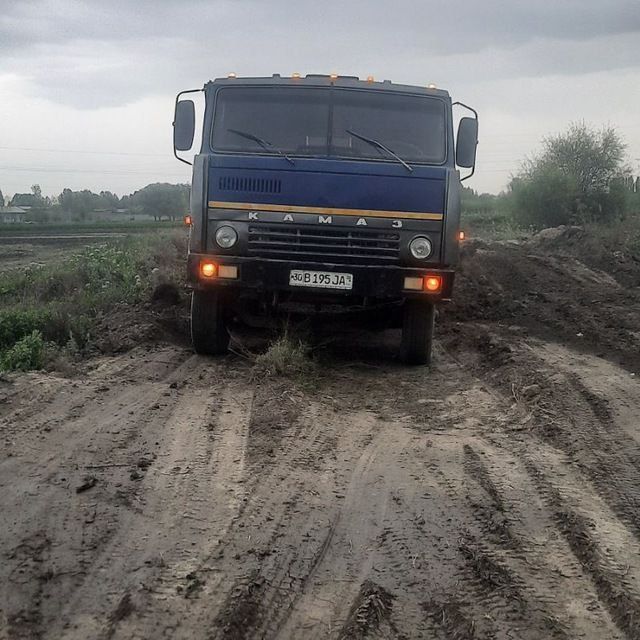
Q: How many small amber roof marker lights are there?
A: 5